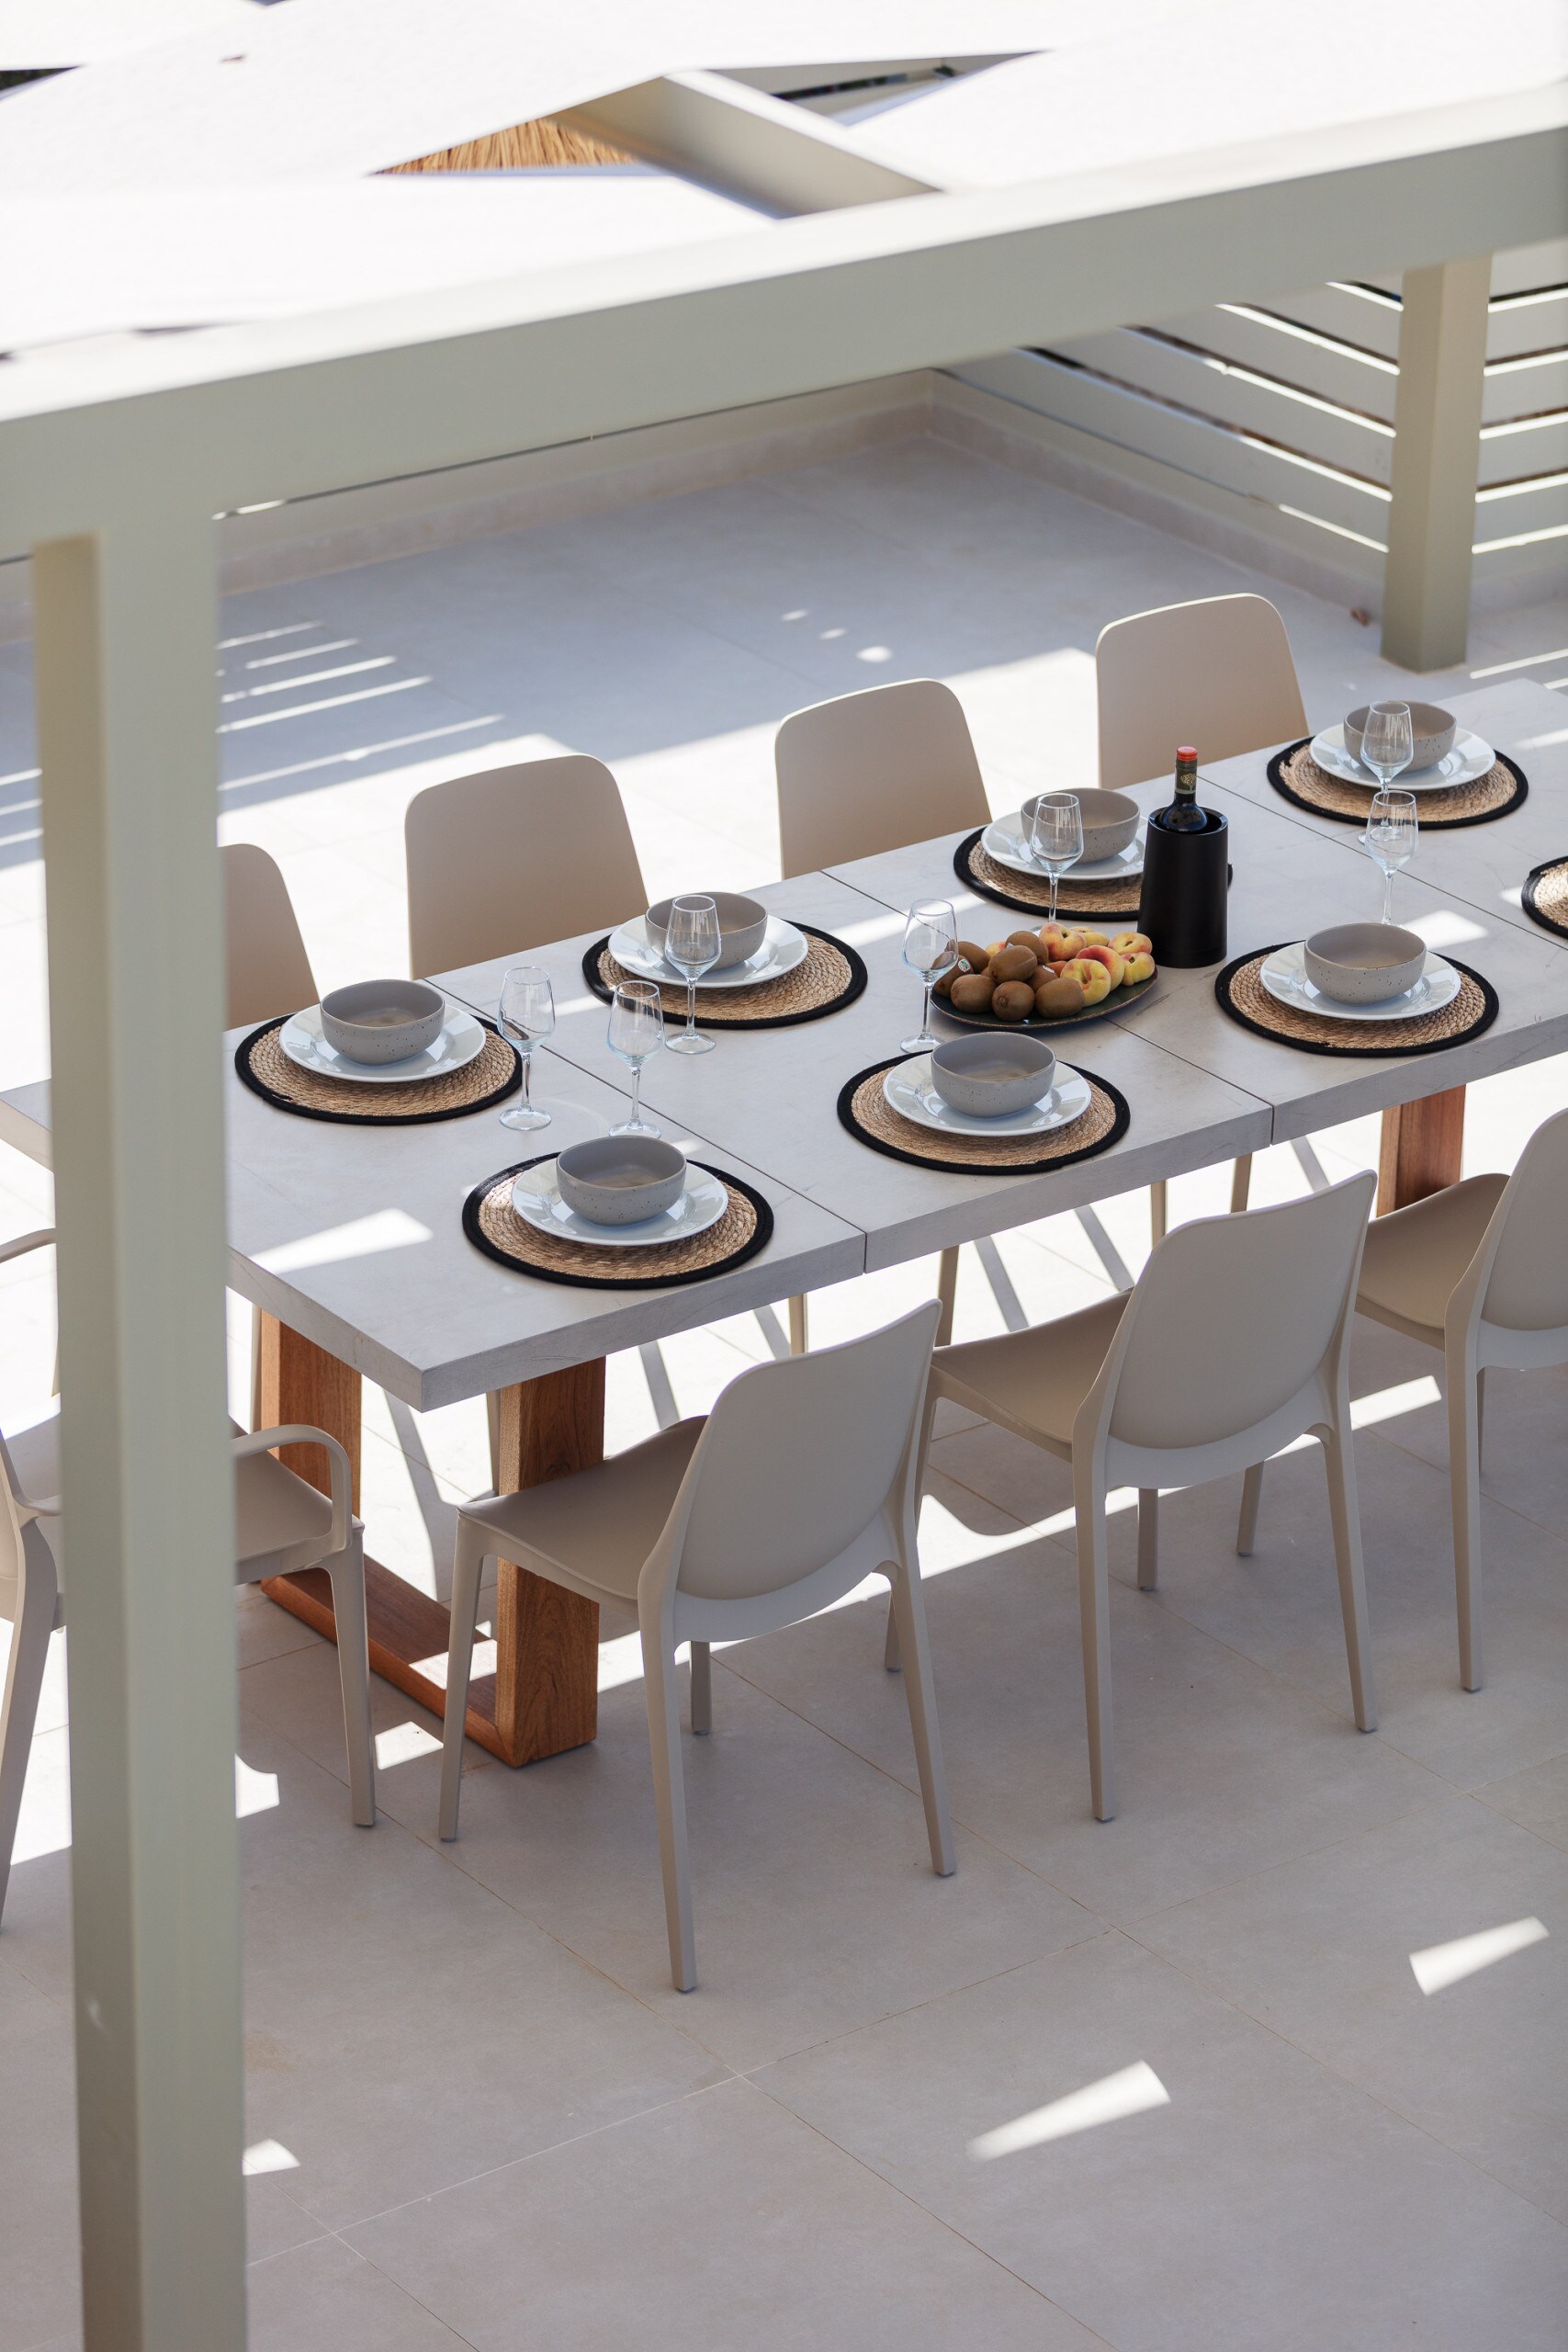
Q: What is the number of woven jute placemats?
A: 8